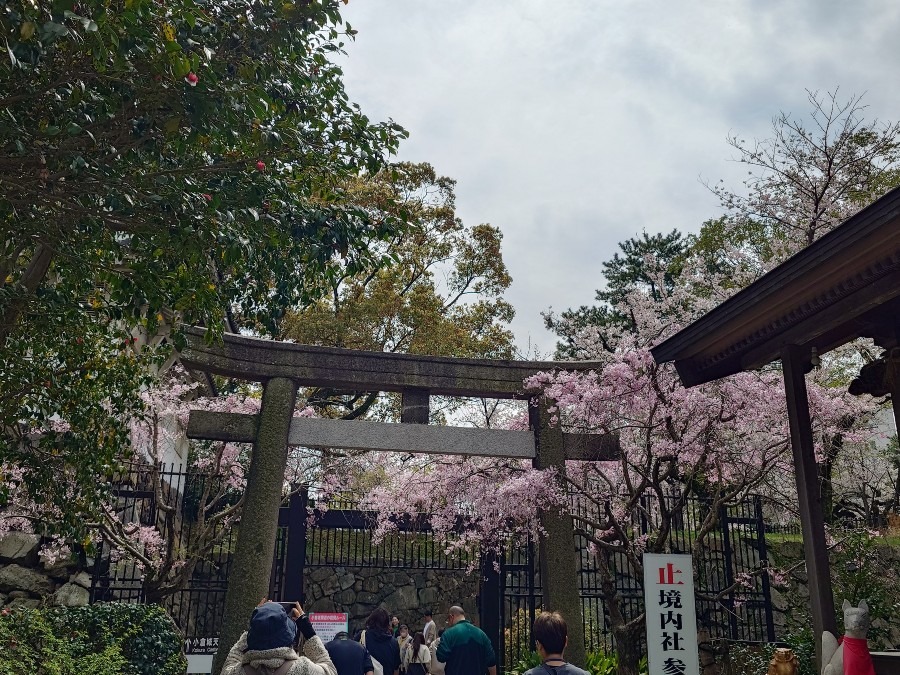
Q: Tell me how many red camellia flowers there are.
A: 2